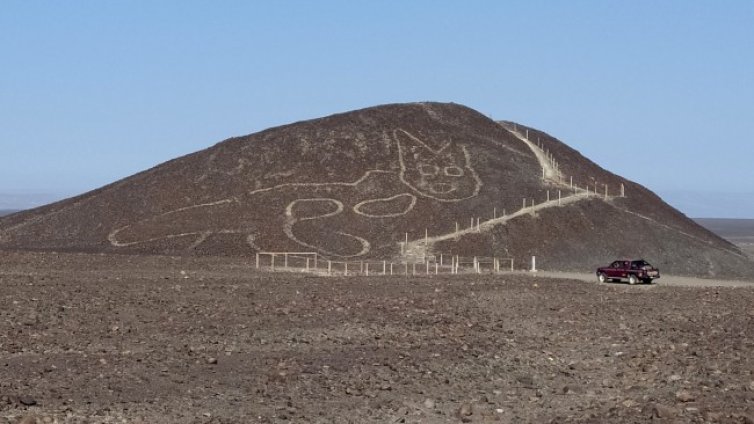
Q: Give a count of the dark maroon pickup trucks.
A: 1